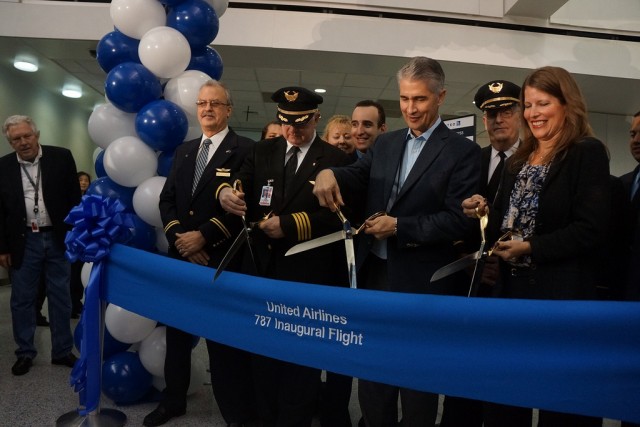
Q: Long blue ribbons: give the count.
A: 1